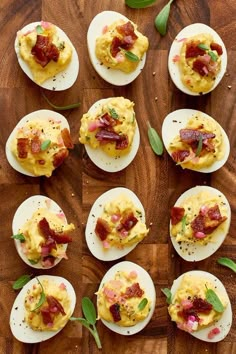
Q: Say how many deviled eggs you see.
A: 12